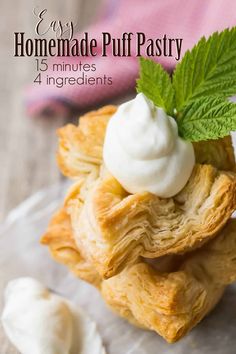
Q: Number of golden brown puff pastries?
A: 2